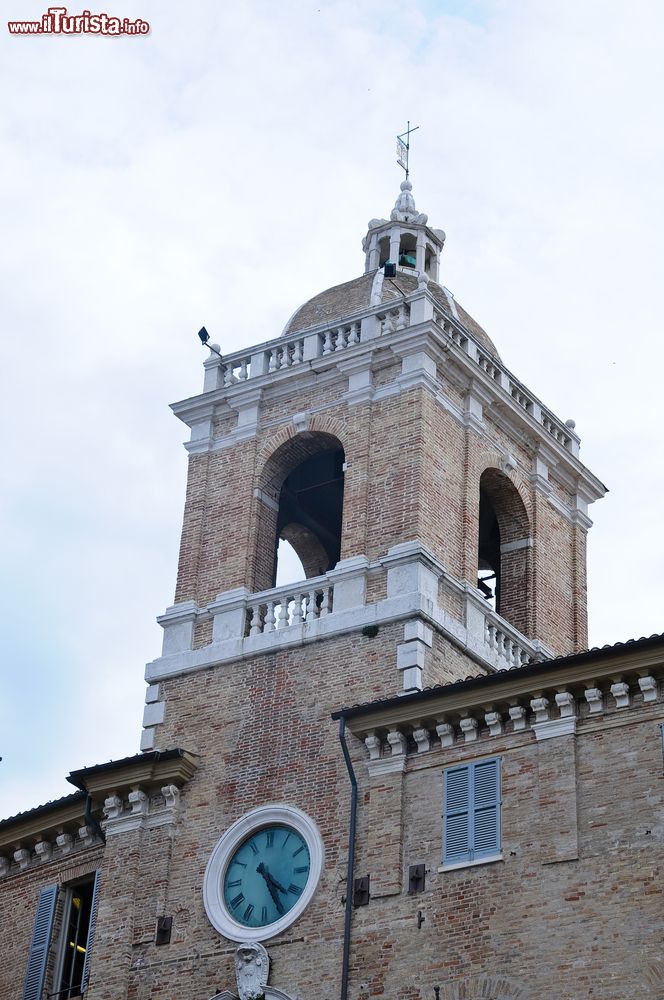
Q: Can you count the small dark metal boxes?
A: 3